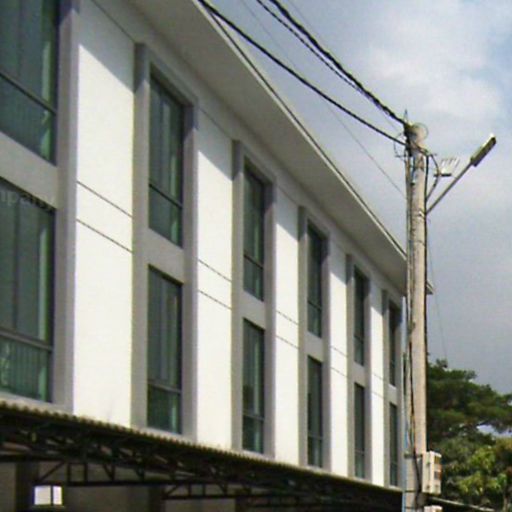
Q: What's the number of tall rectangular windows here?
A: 12